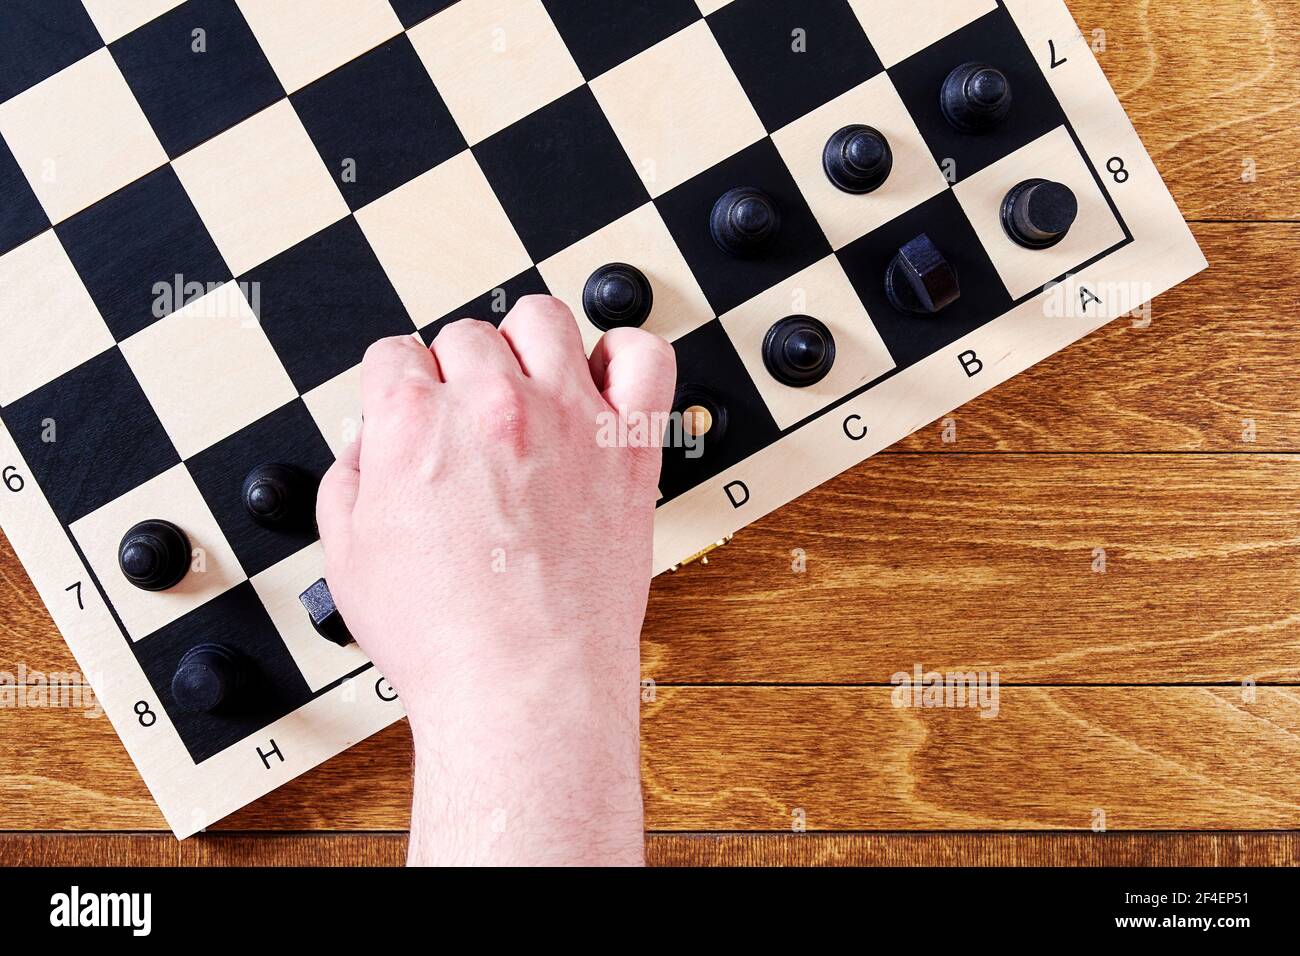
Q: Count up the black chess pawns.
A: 6